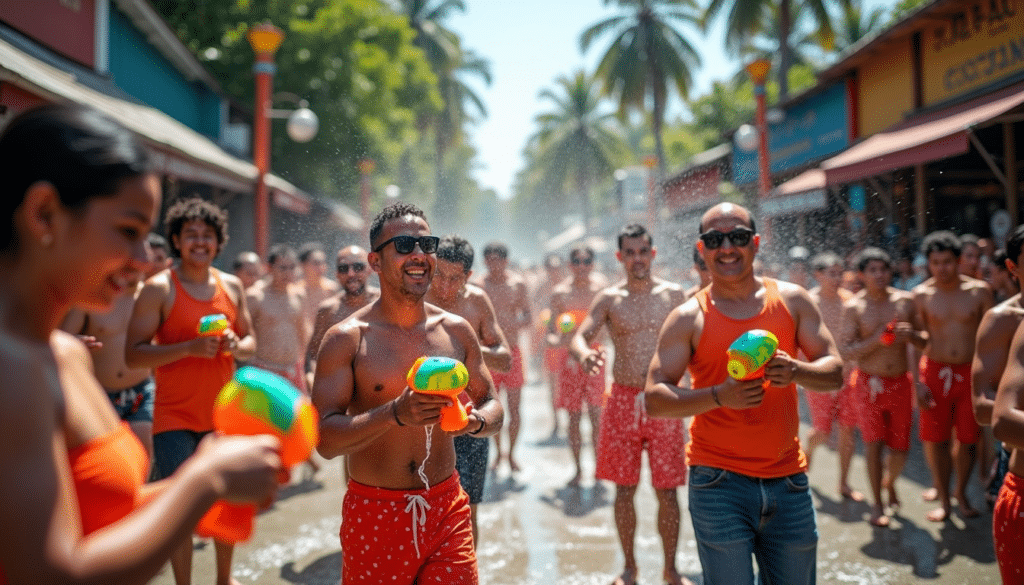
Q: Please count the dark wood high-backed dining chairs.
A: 0